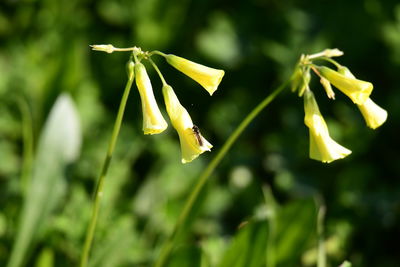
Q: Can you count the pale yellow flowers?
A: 6